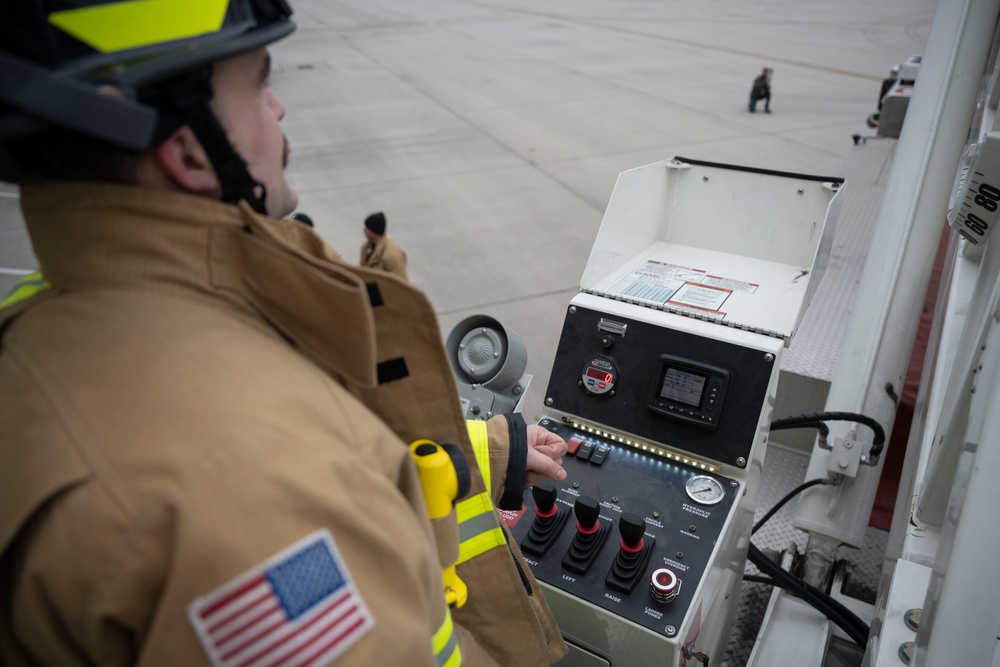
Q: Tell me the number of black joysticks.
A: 3